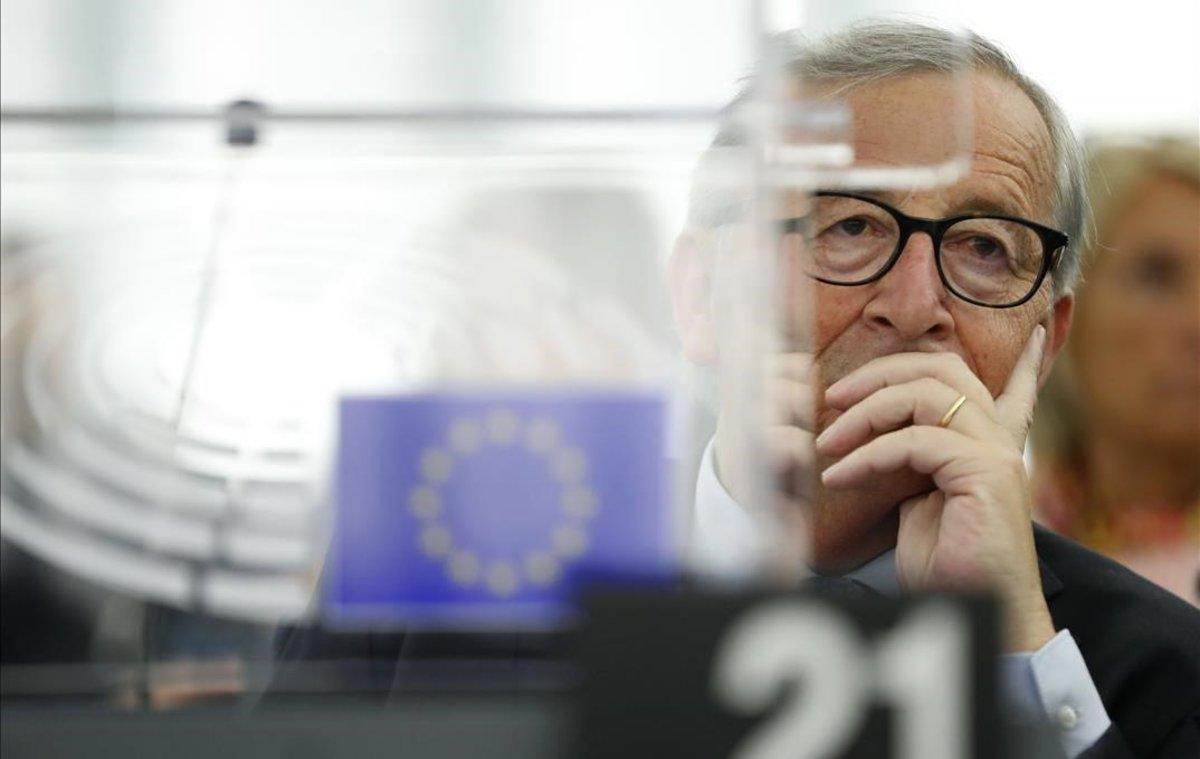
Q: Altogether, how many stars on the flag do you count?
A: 12